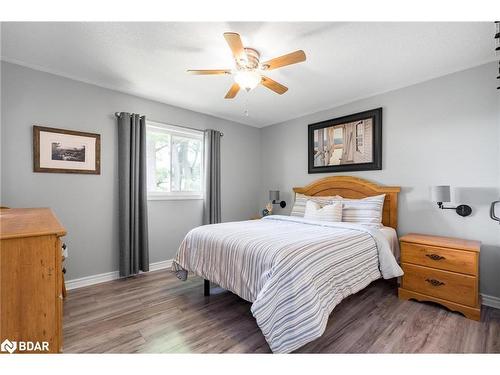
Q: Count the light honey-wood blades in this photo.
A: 5